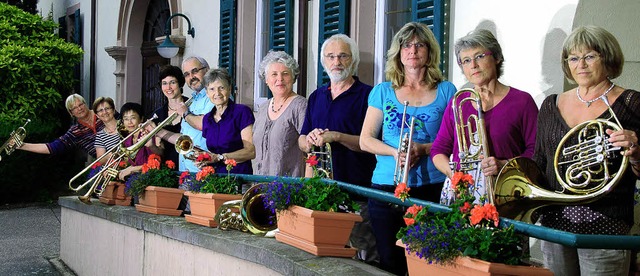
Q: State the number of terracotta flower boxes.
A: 5